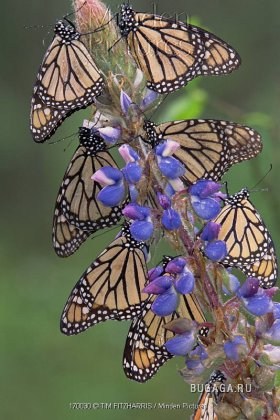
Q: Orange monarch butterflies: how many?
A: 8